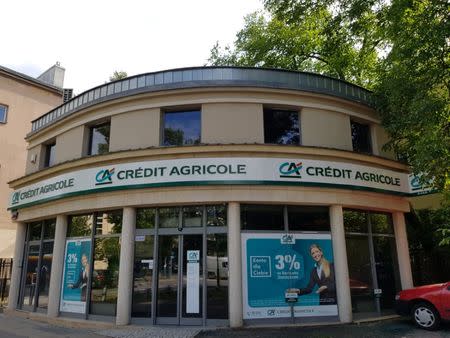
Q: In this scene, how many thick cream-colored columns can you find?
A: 6